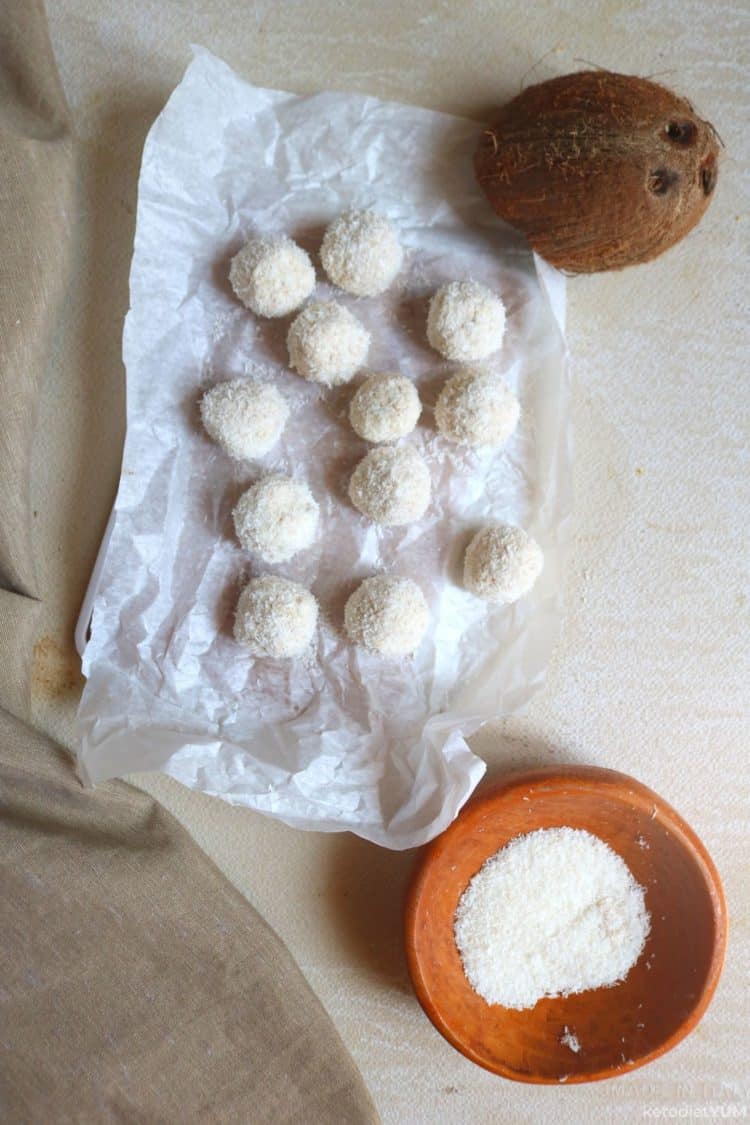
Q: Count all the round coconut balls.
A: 12